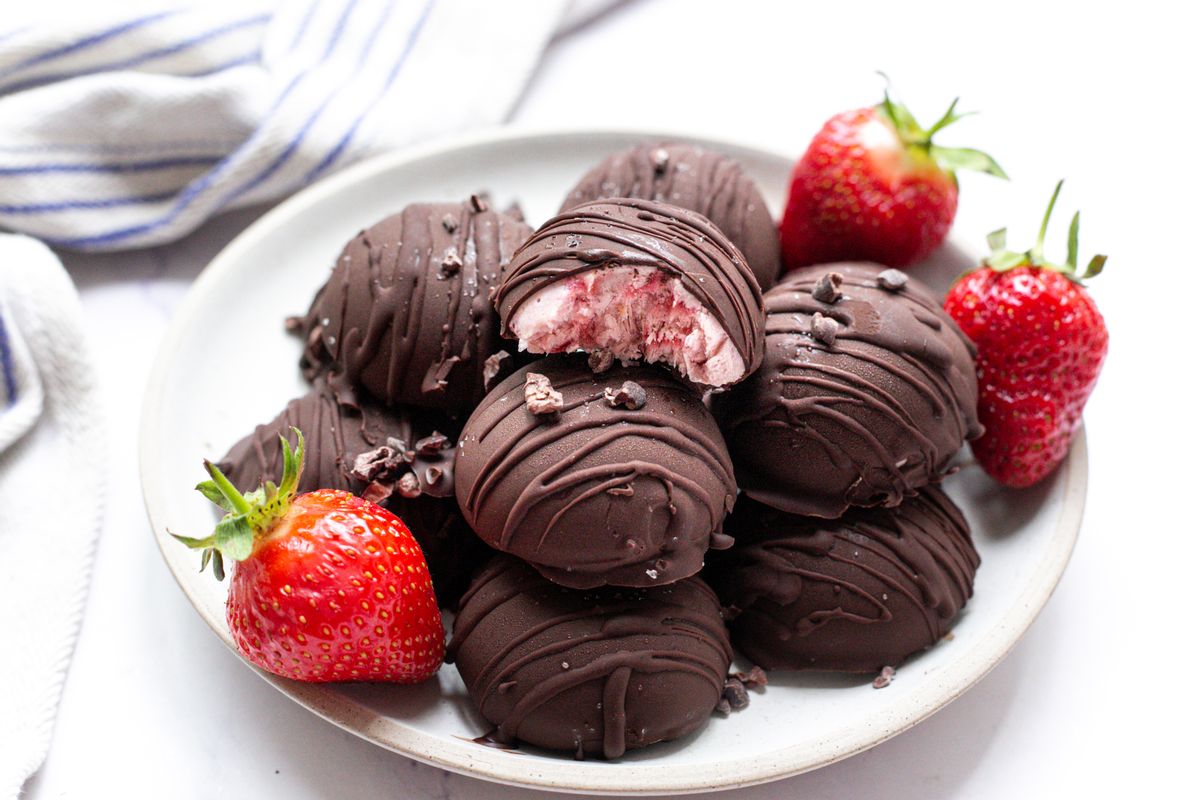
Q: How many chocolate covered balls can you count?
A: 8